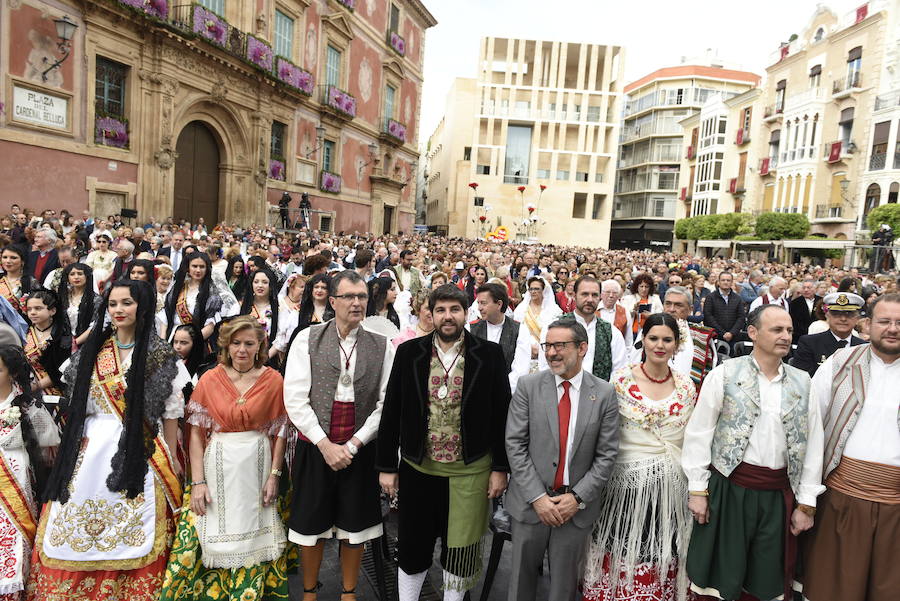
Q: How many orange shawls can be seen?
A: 1